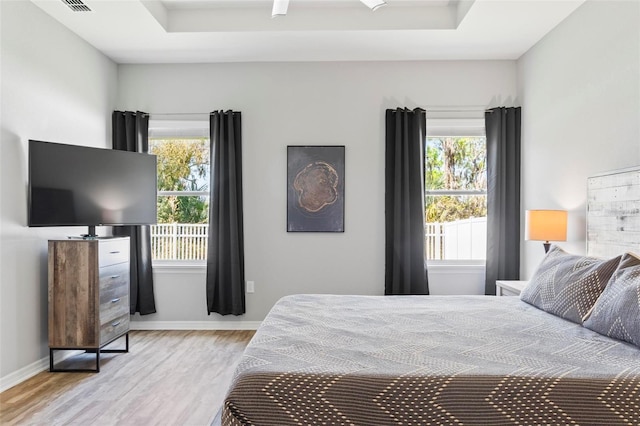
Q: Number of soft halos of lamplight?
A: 1